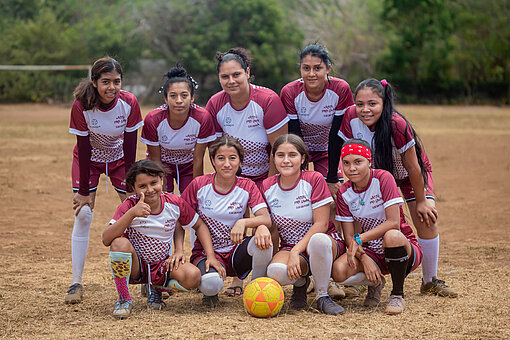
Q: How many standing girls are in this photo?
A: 5